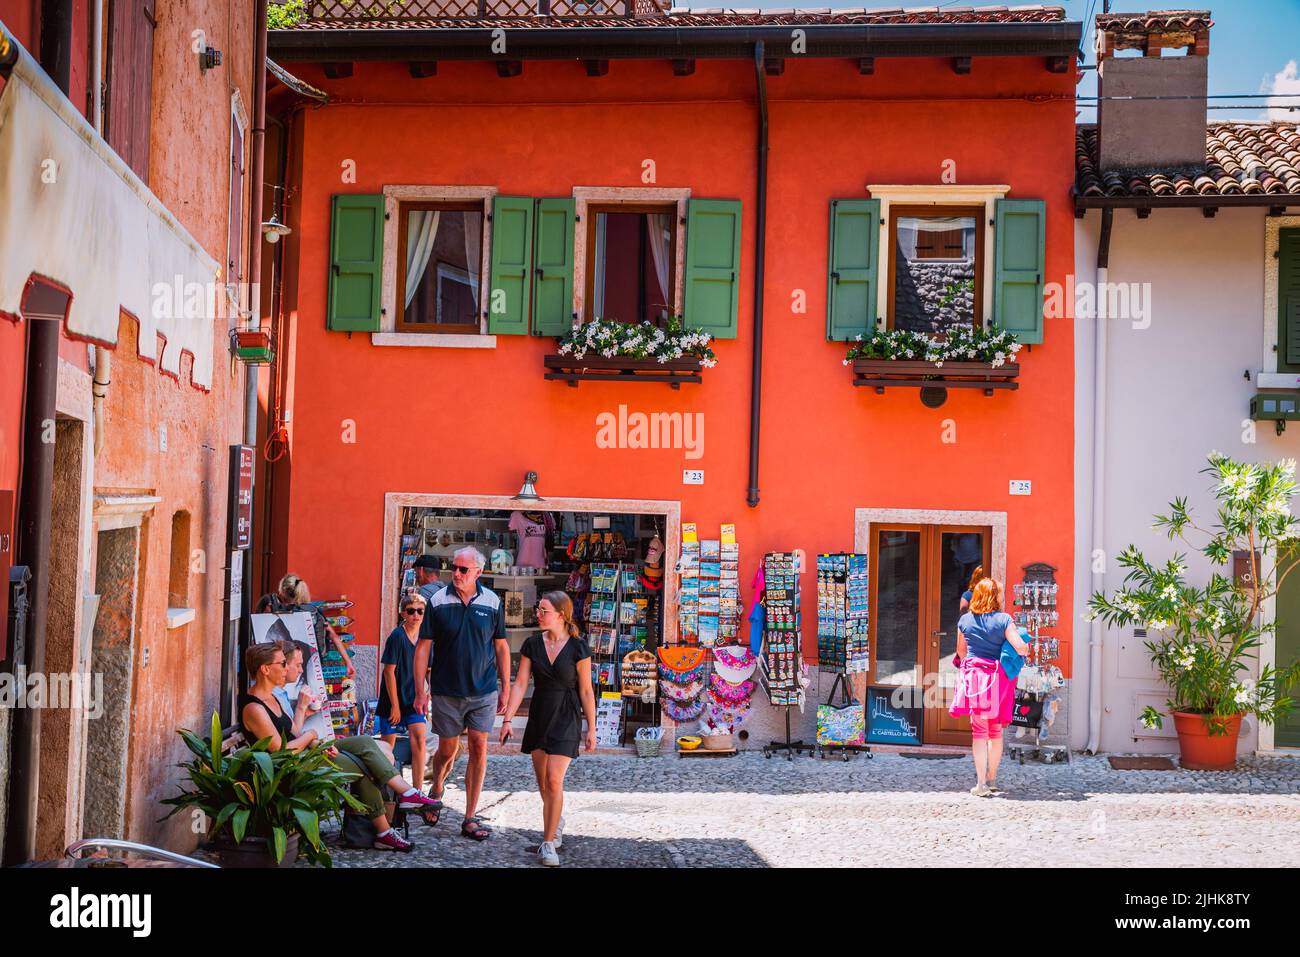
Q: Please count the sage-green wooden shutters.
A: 6